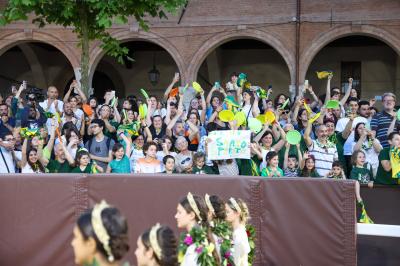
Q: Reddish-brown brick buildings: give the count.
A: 1